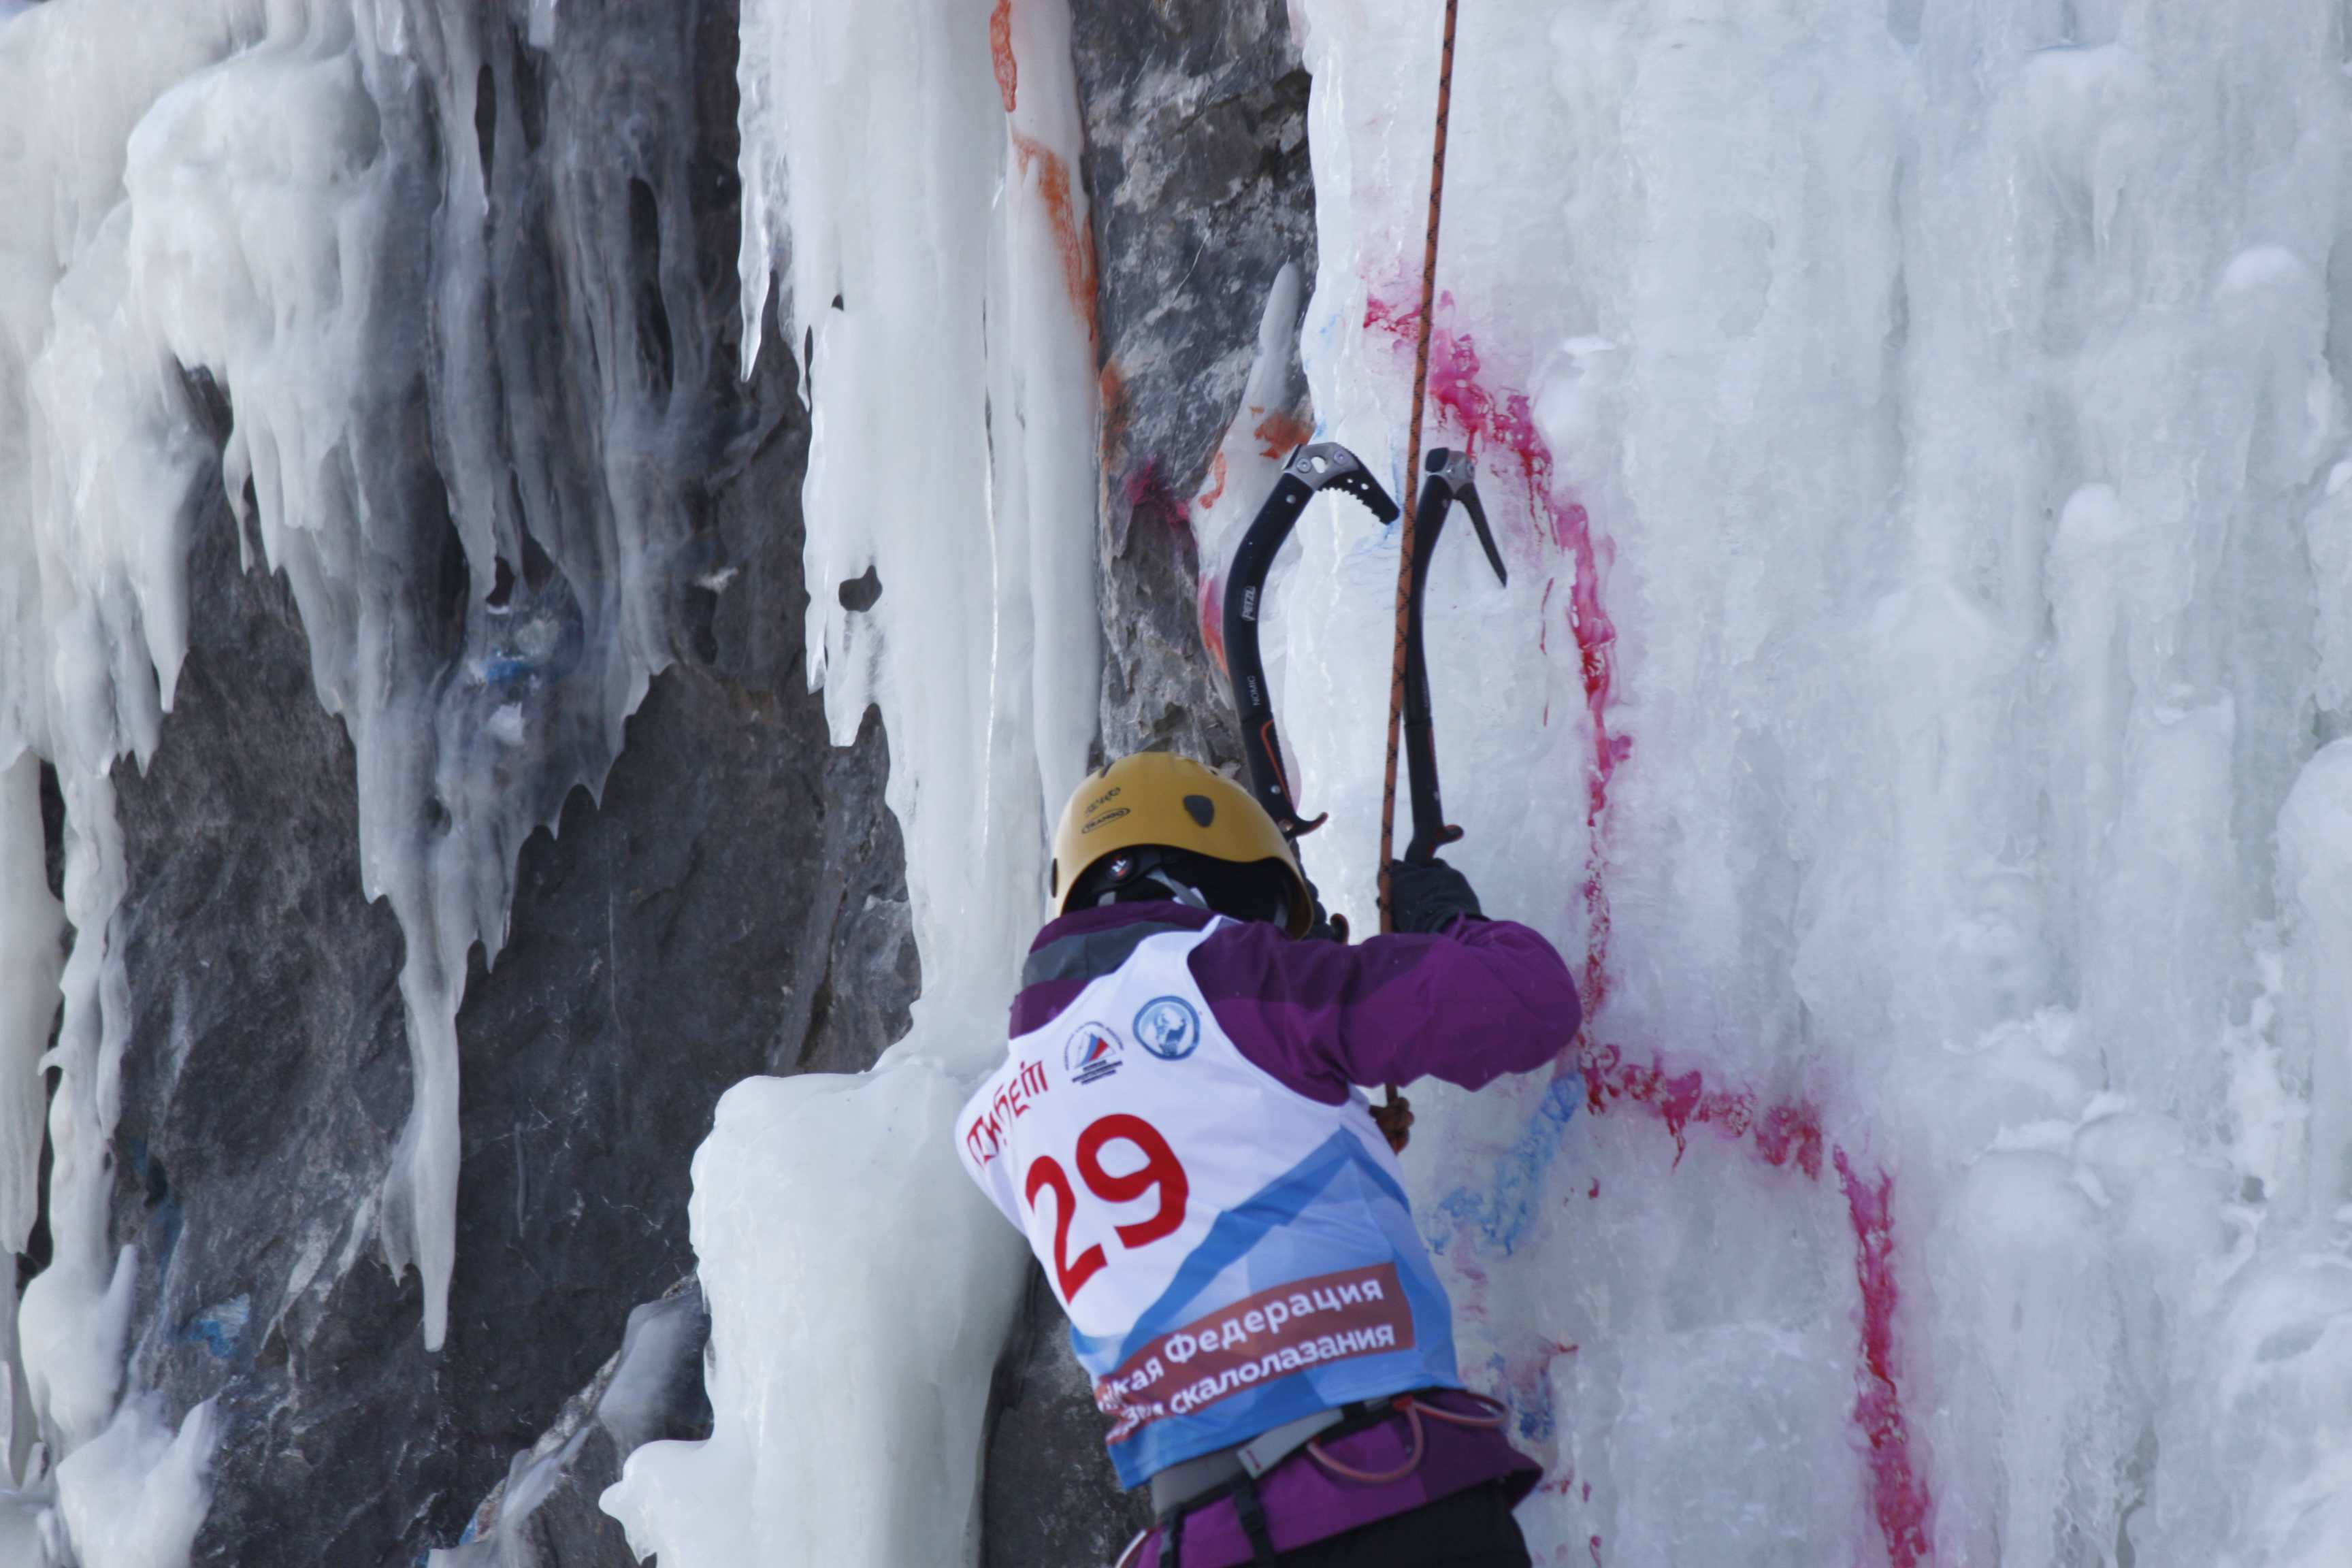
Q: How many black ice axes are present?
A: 2